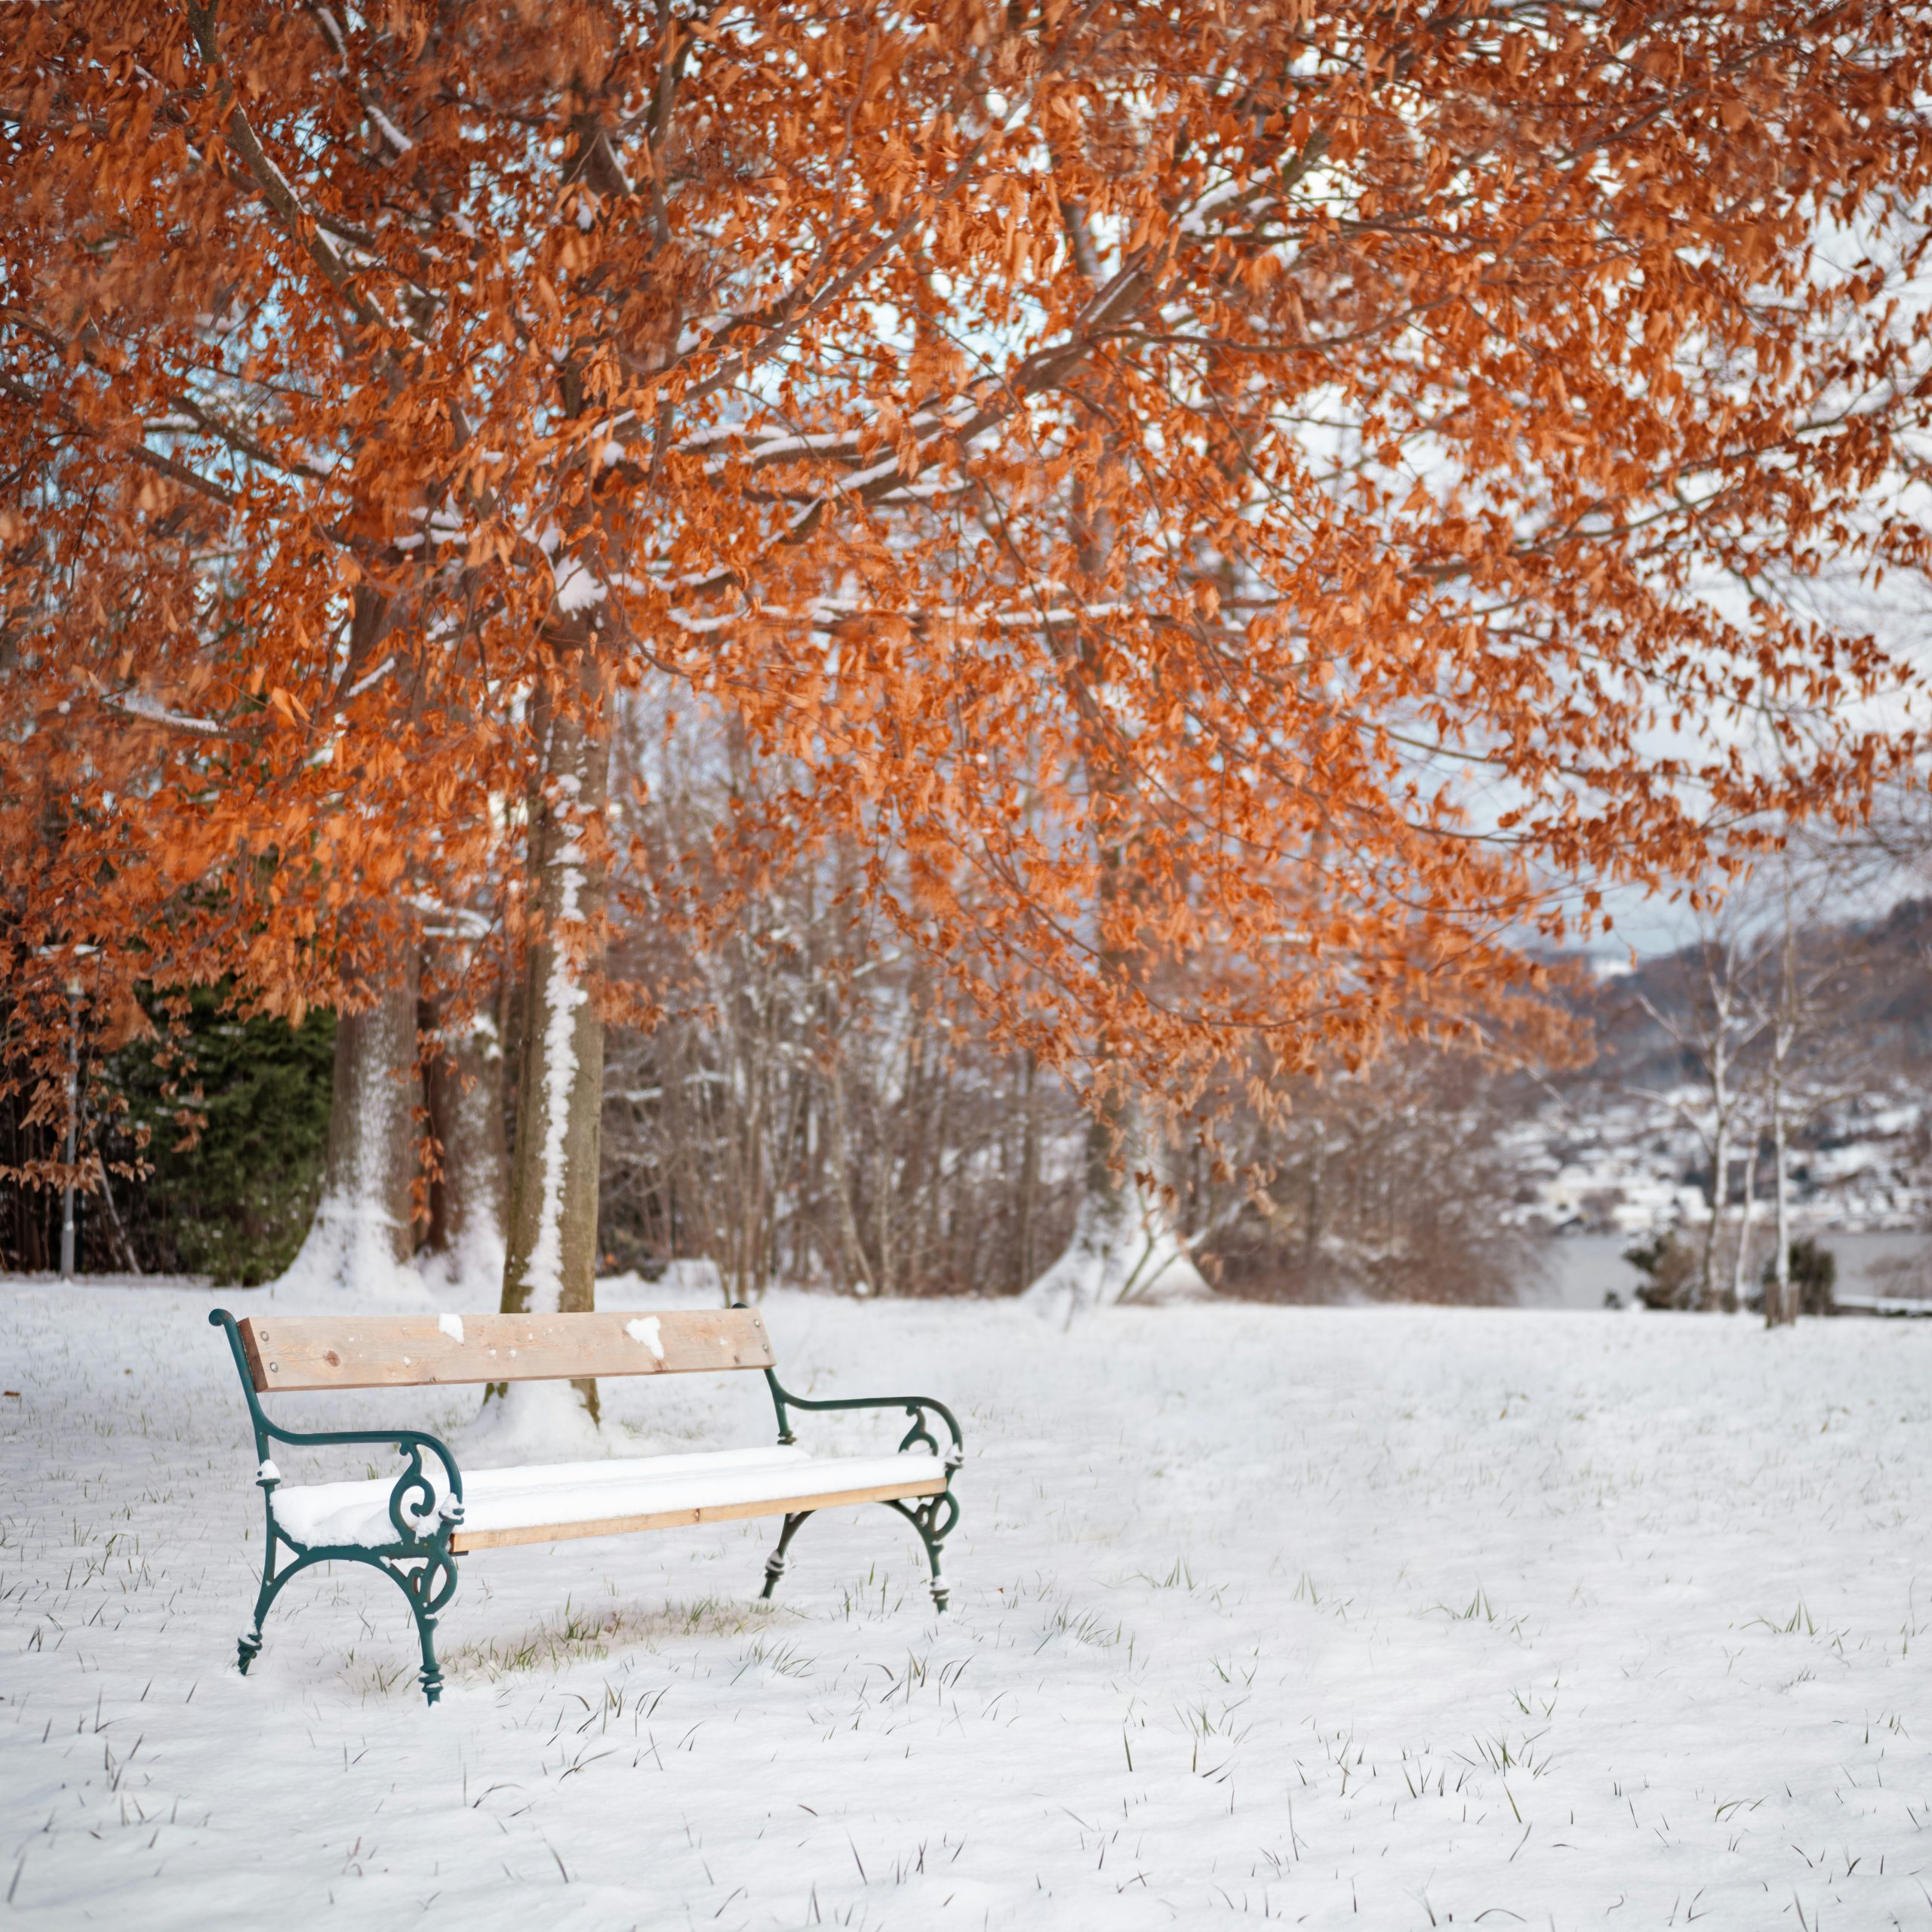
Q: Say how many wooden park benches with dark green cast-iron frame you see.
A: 1